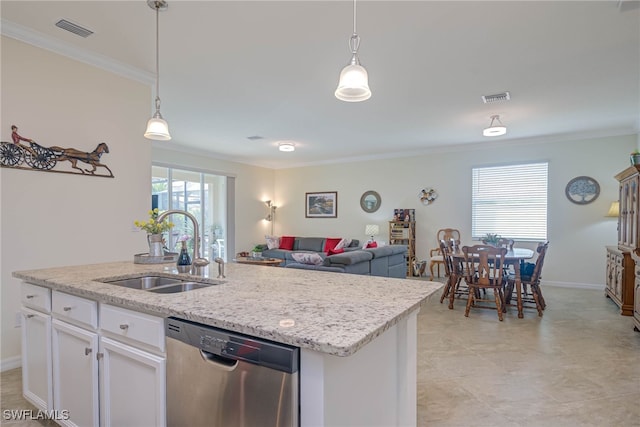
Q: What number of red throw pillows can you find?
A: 4